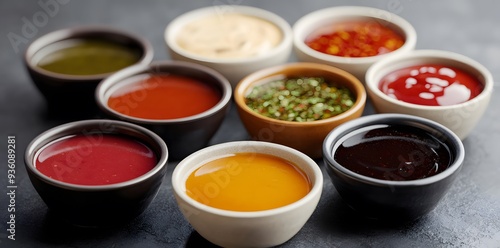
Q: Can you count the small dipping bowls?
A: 9